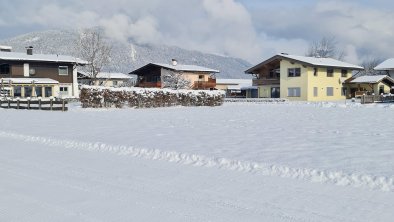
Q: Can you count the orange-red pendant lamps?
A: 0